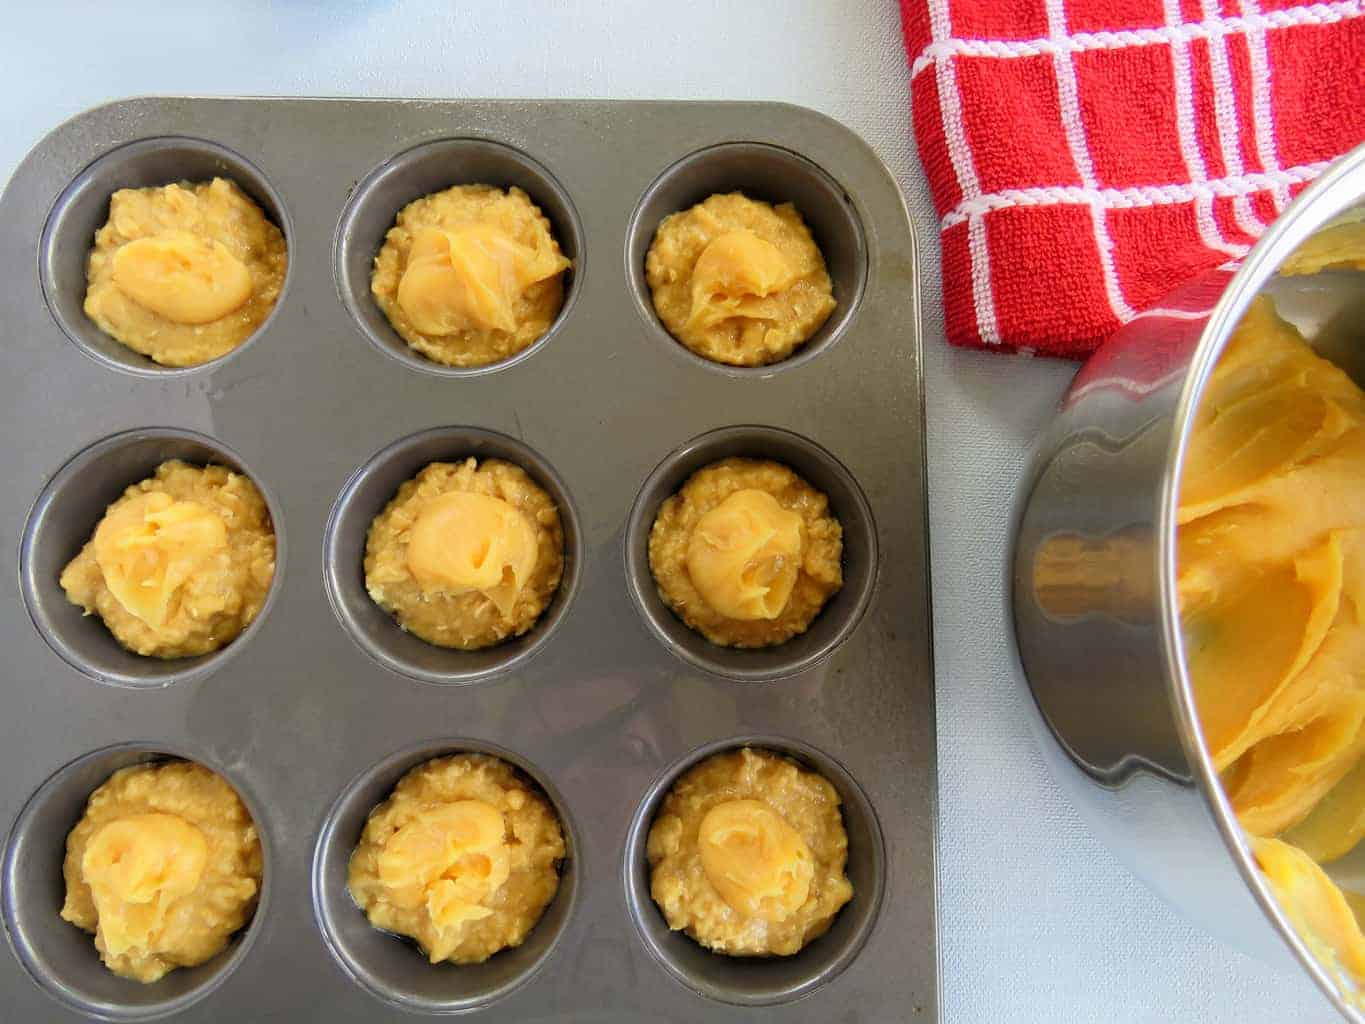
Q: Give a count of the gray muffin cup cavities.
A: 9